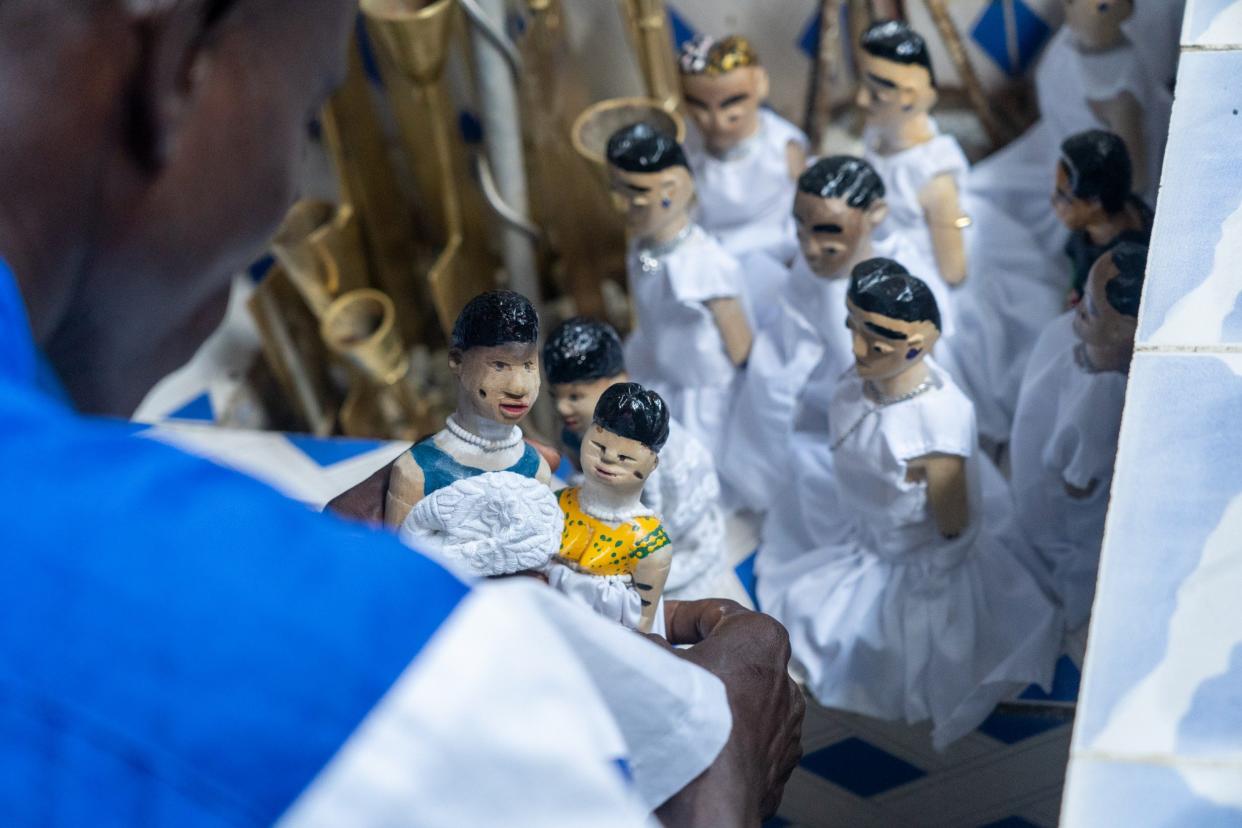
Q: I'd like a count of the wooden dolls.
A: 11